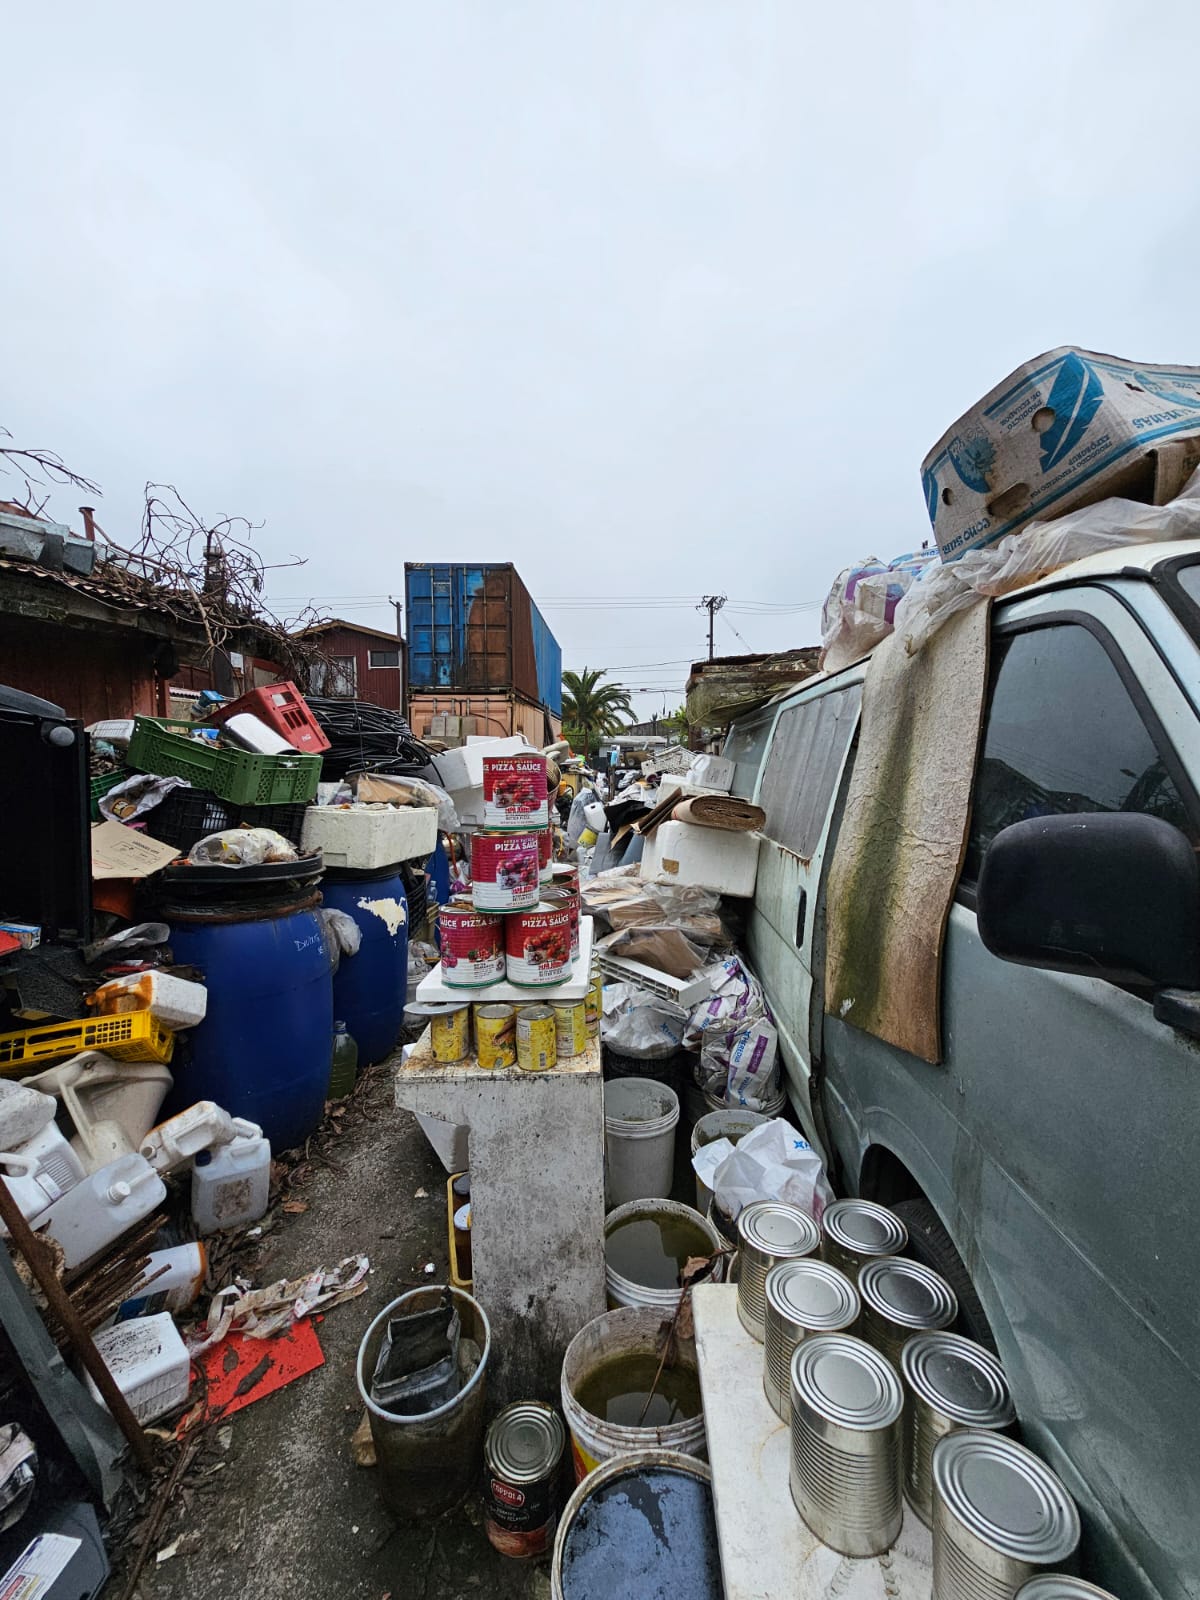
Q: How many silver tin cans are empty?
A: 0